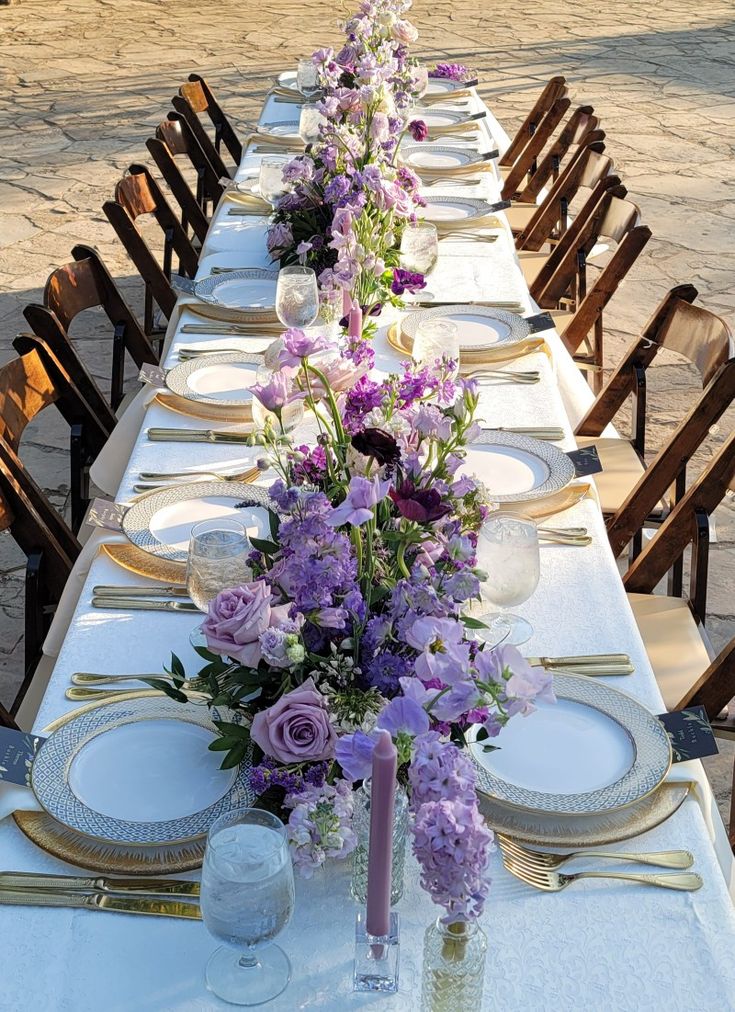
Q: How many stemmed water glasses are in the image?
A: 11